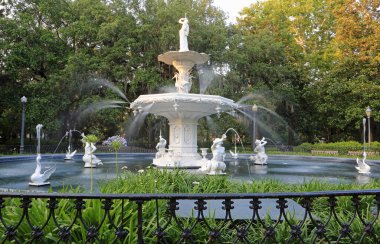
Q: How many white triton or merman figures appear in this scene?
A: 4